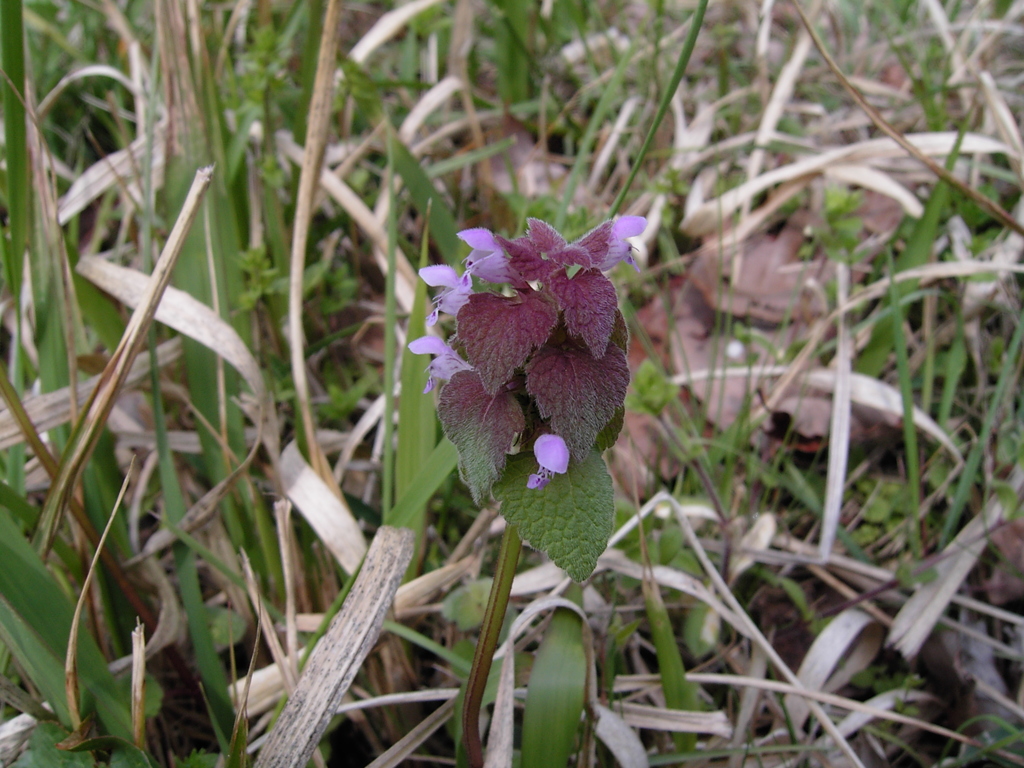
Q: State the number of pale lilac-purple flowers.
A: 5